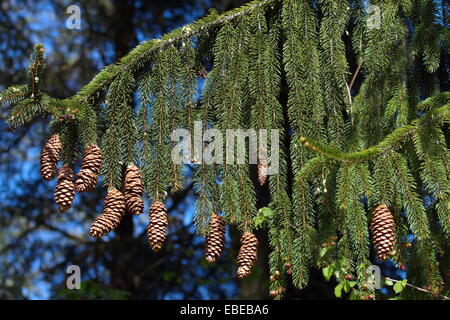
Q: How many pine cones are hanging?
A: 10